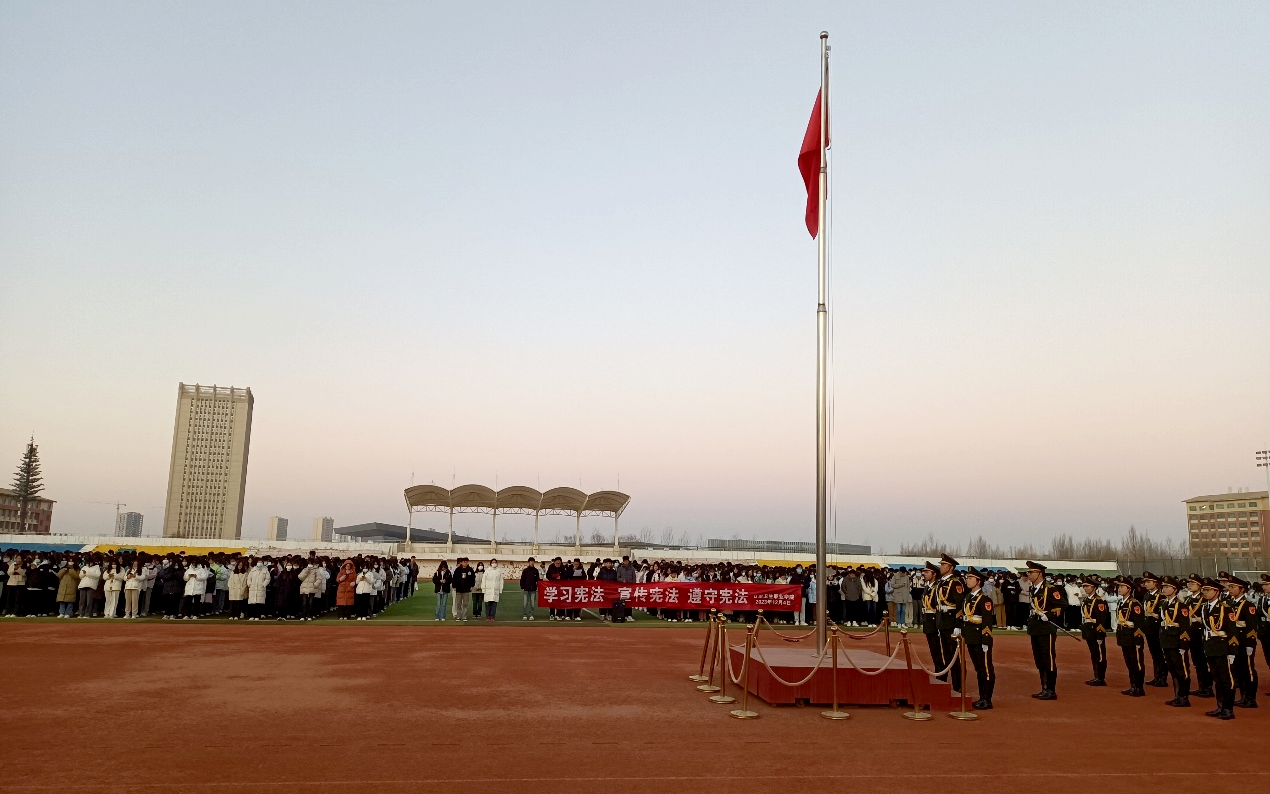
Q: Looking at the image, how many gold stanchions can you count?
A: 10